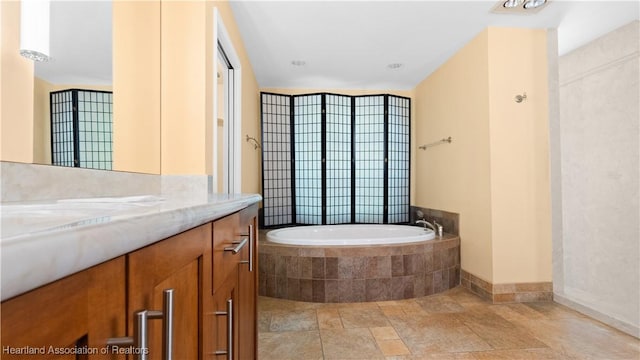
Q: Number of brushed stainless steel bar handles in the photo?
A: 5